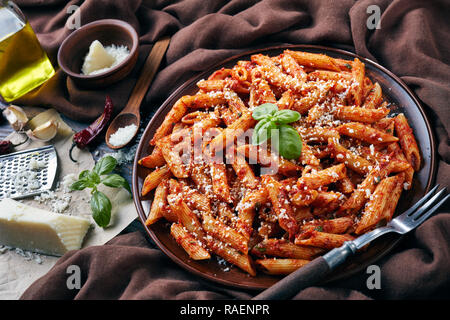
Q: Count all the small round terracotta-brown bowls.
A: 1